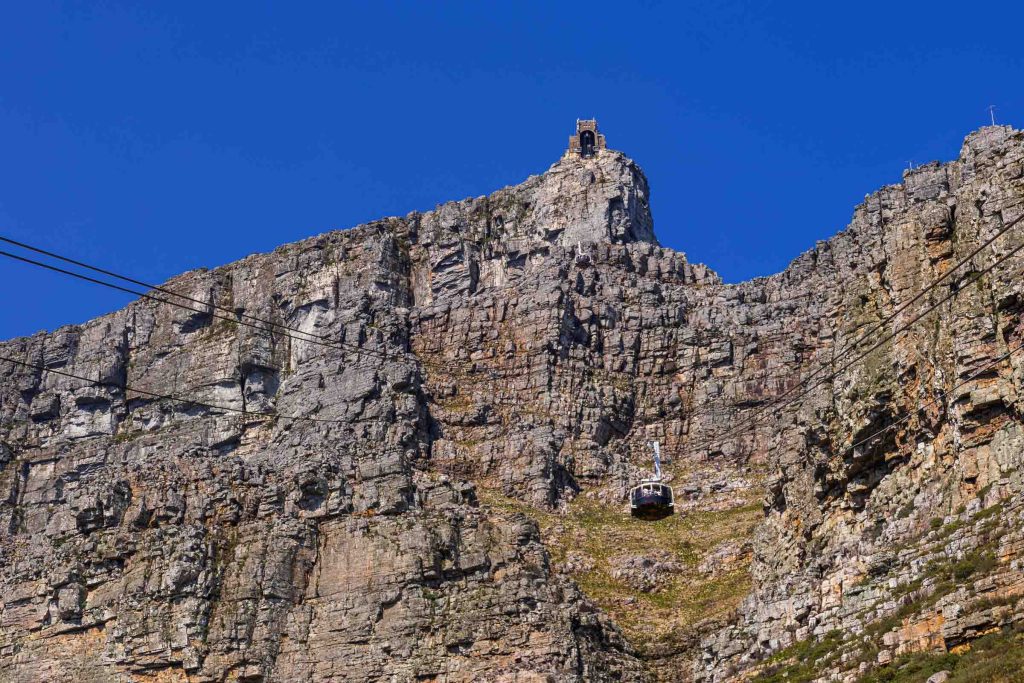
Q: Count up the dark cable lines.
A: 6